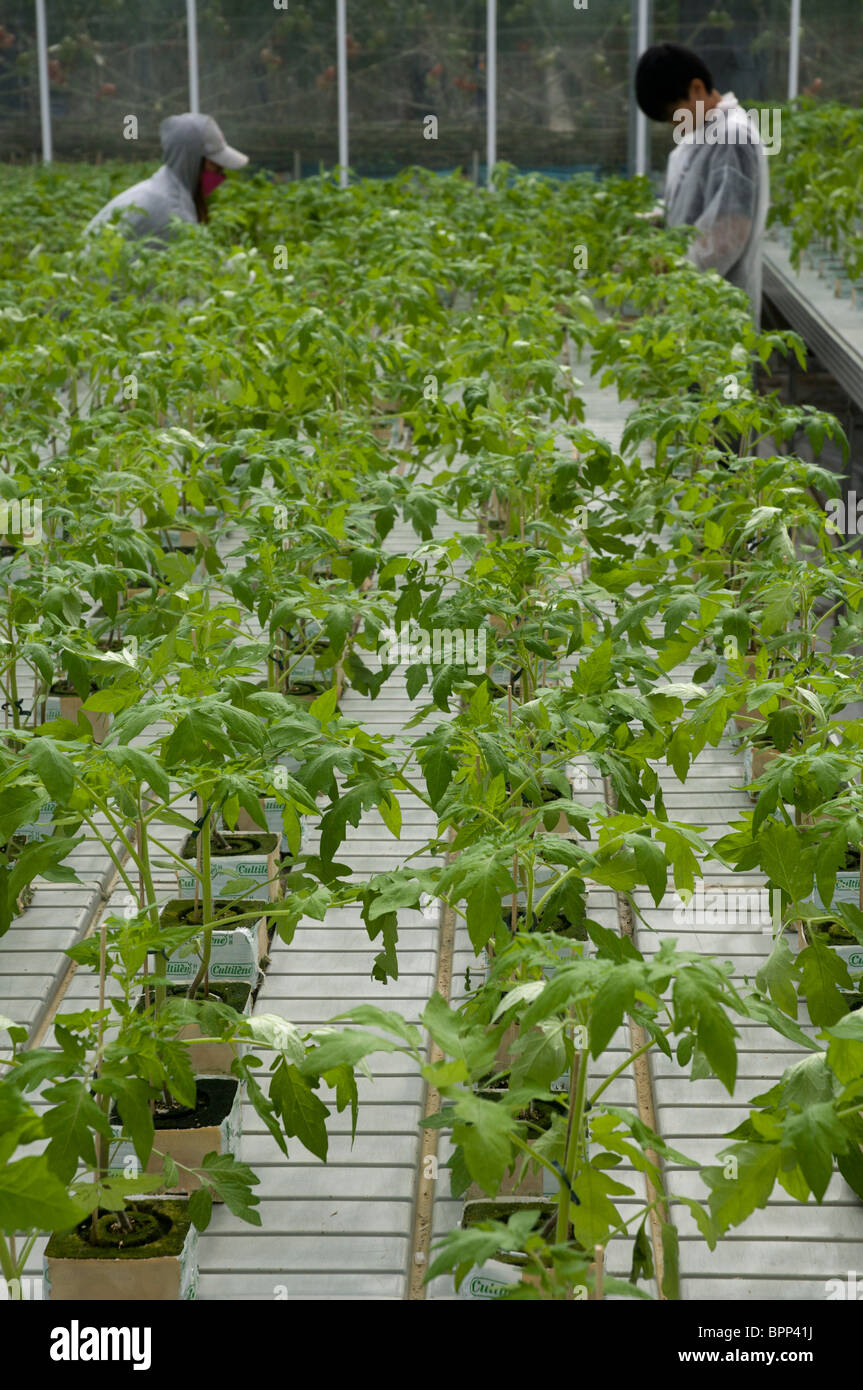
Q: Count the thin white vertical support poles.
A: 6